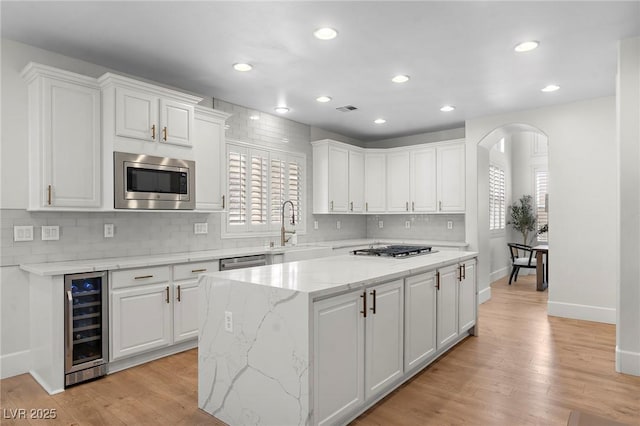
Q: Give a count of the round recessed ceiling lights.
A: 9